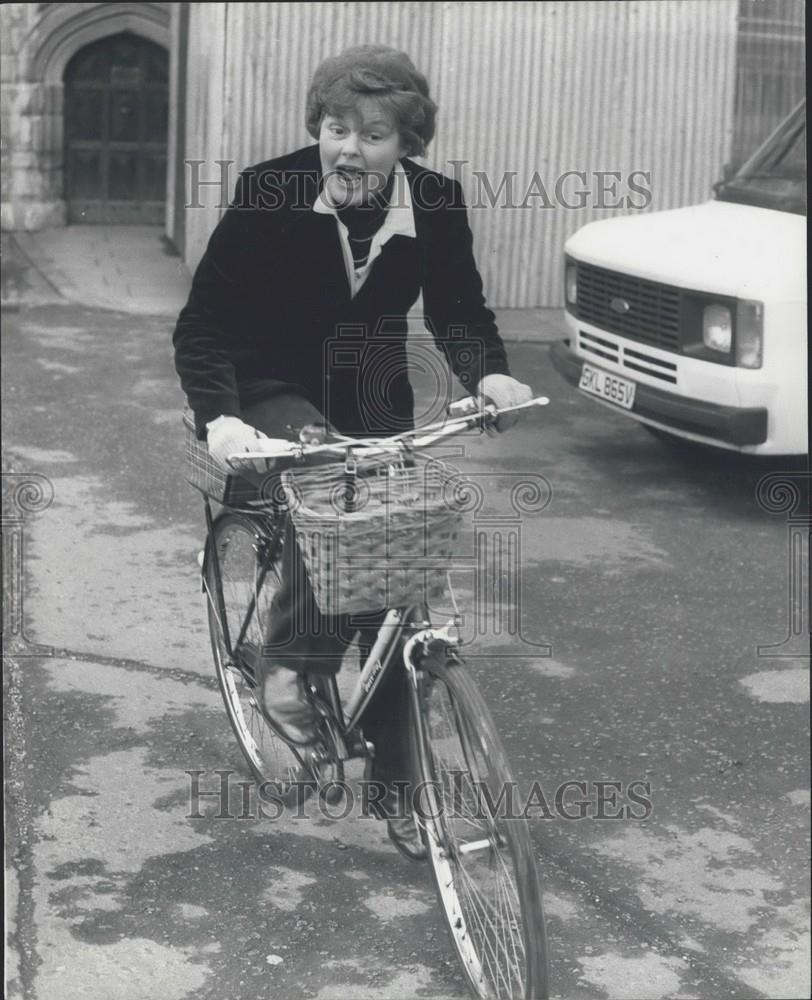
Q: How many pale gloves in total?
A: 2